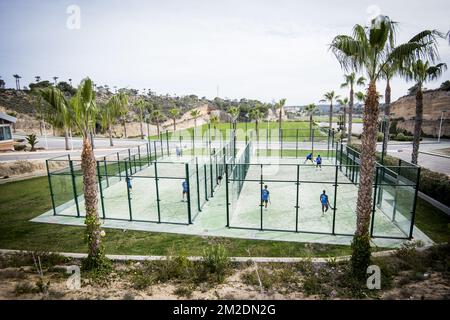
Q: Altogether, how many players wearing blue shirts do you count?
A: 7